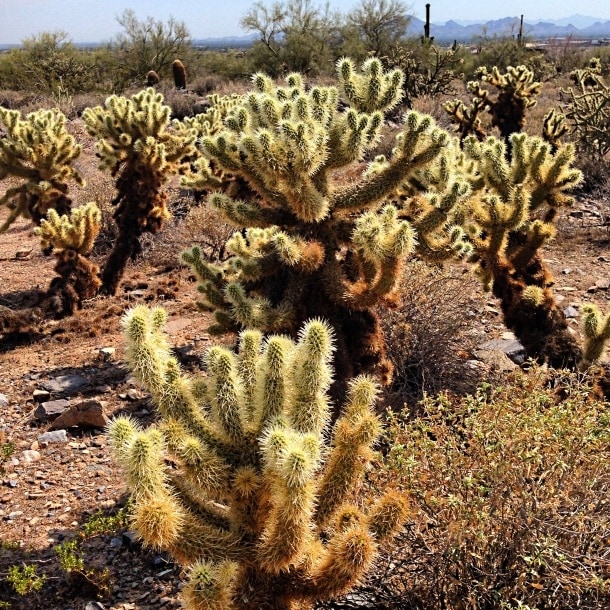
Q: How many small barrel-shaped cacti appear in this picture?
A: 2